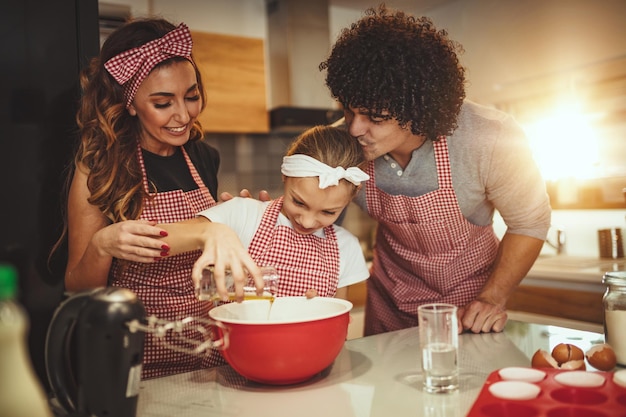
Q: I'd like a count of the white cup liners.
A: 4